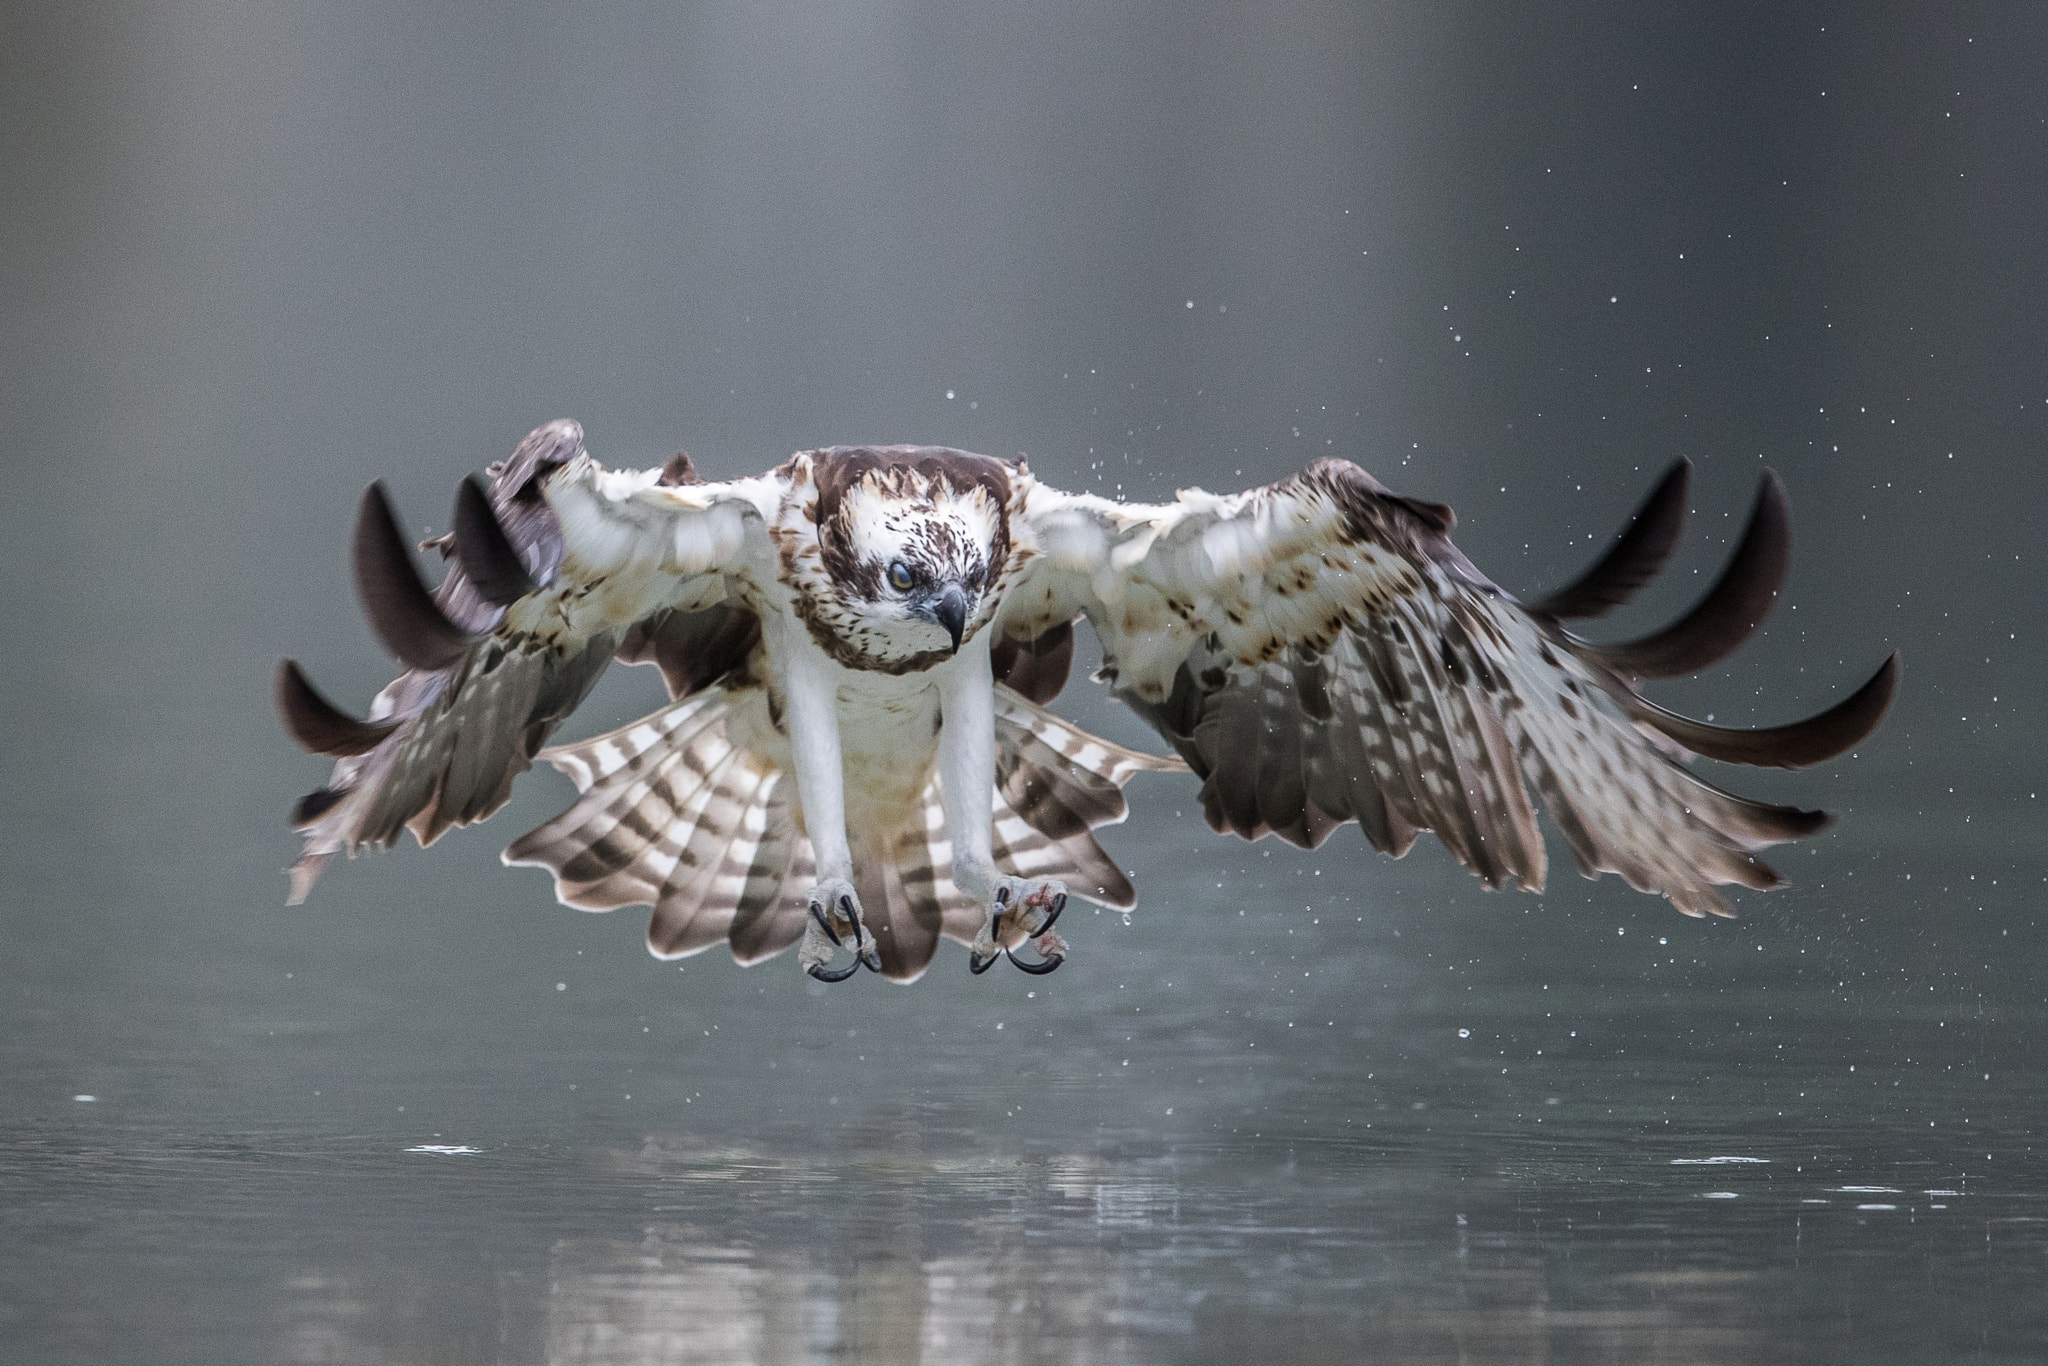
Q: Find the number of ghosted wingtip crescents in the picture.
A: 6